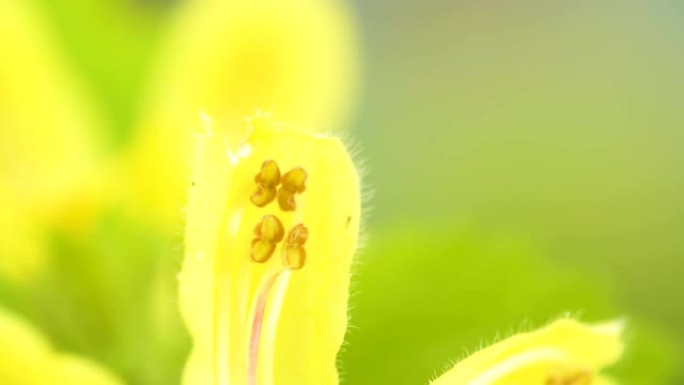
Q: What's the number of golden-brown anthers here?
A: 4